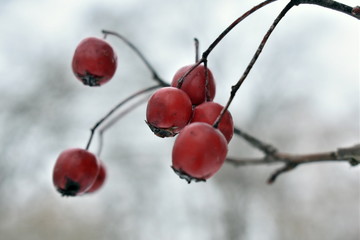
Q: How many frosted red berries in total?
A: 7